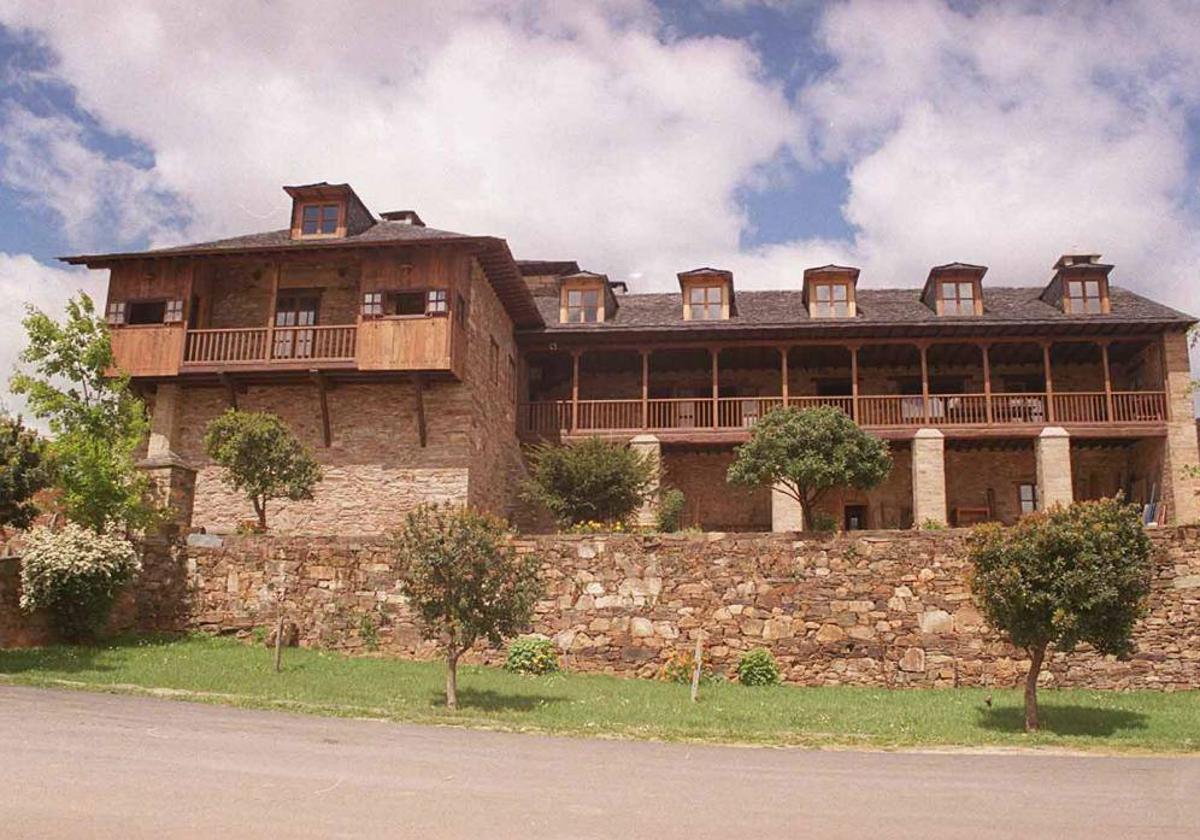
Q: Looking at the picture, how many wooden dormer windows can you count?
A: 6